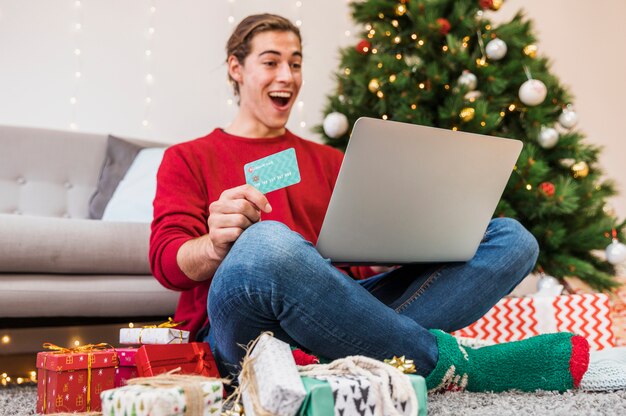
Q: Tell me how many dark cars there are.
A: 0